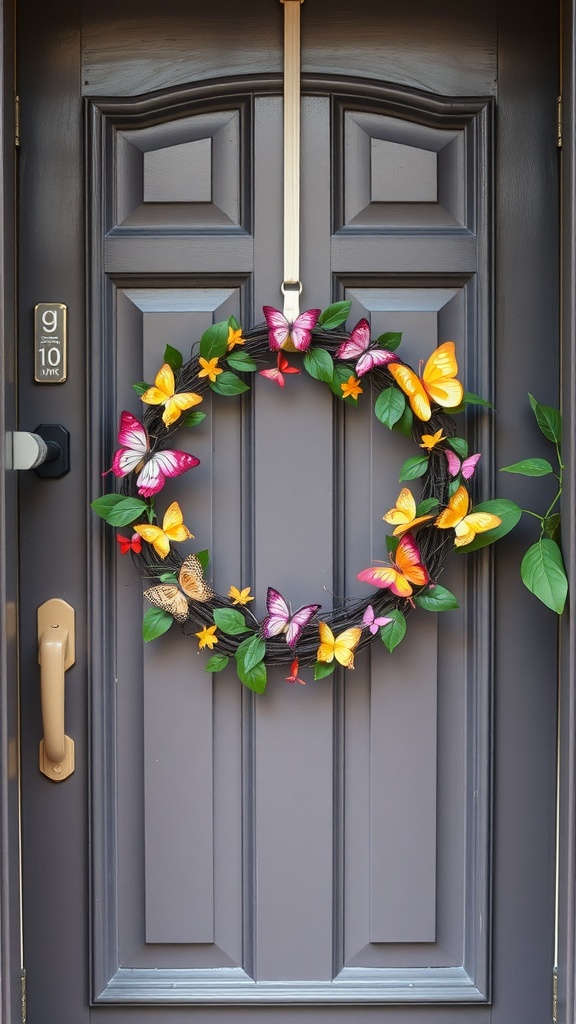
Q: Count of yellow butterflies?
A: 6